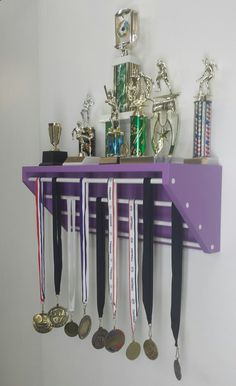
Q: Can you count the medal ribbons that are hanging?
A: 9